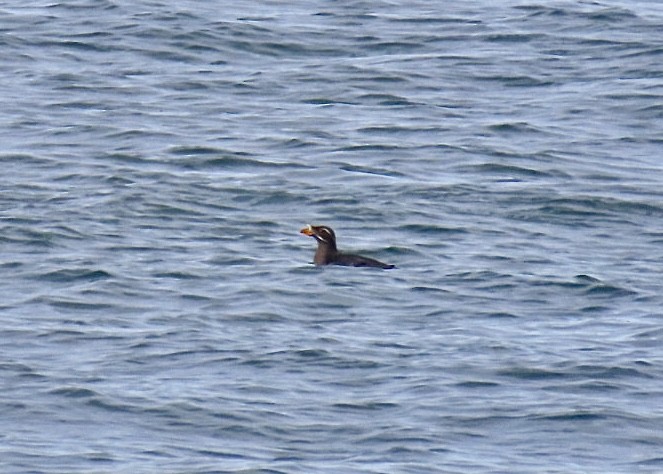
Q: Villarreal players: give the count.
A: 0